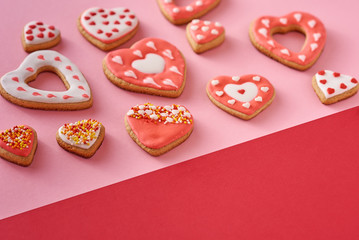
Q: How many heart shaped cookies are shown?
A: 12